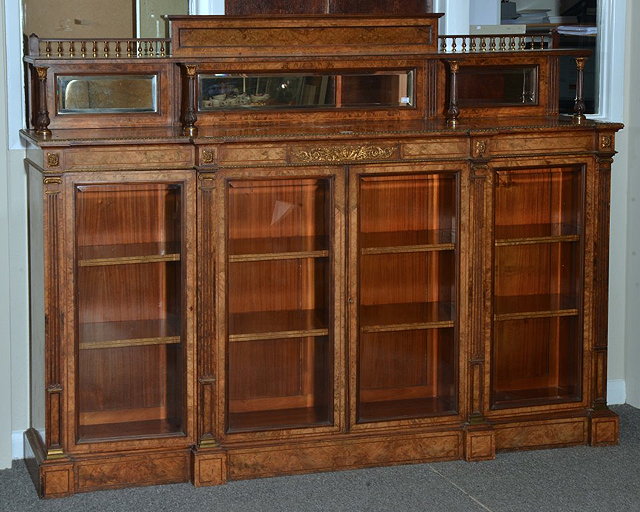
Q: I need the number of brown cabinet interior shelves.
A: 8